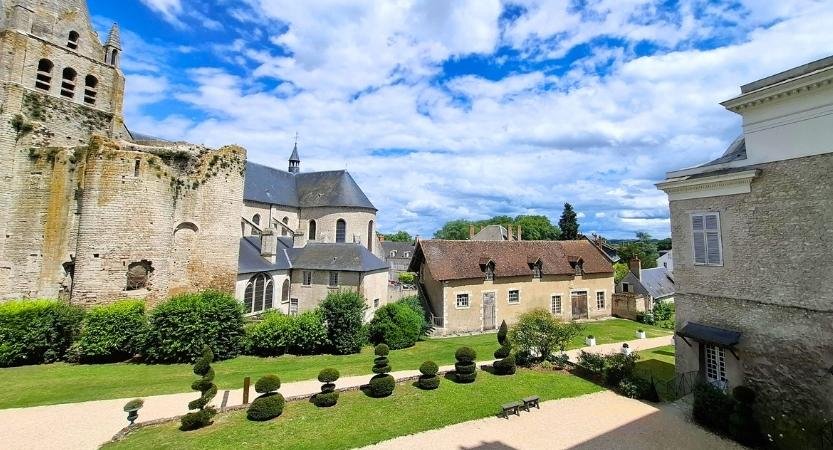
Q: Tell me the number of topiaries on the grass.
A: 7